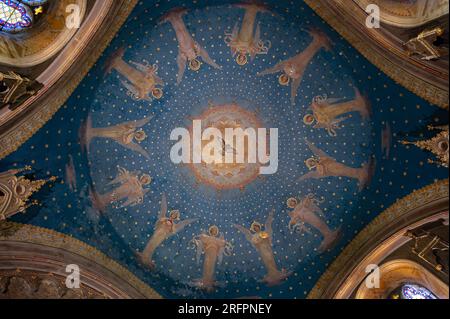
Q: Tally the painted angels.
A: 12